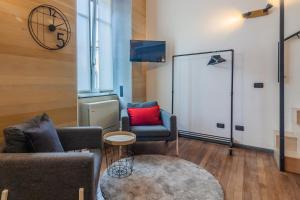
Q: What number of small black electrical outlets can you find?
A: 3